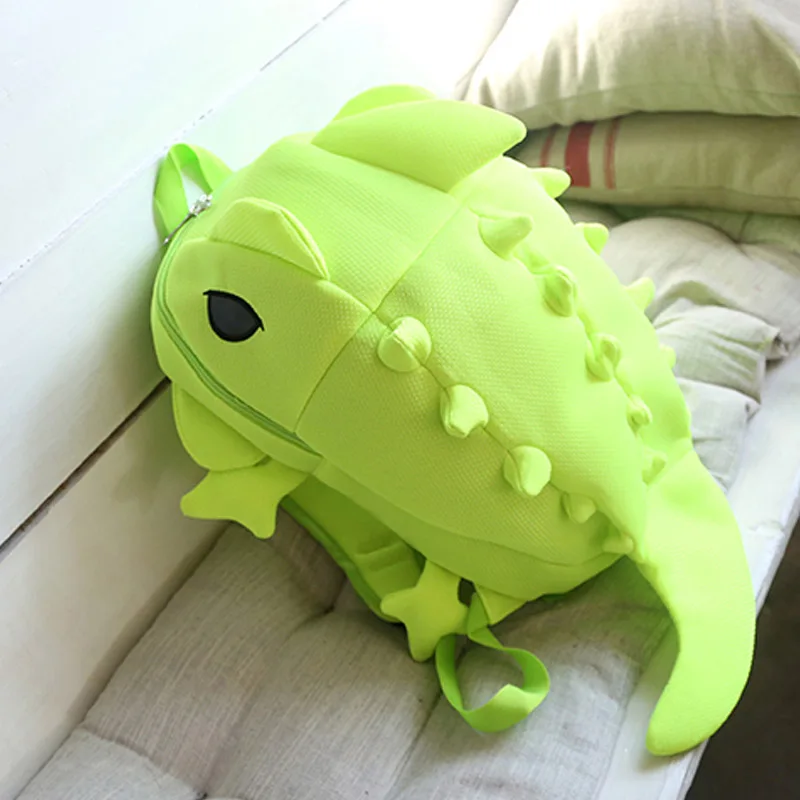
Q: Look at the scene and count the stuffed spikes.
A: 14